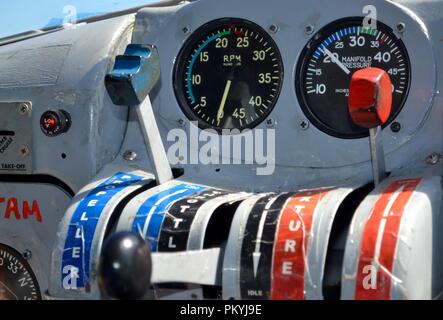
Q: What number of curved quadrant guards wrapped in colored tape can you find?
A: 4